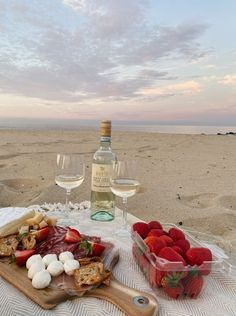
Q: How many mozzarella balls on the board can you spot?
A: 7